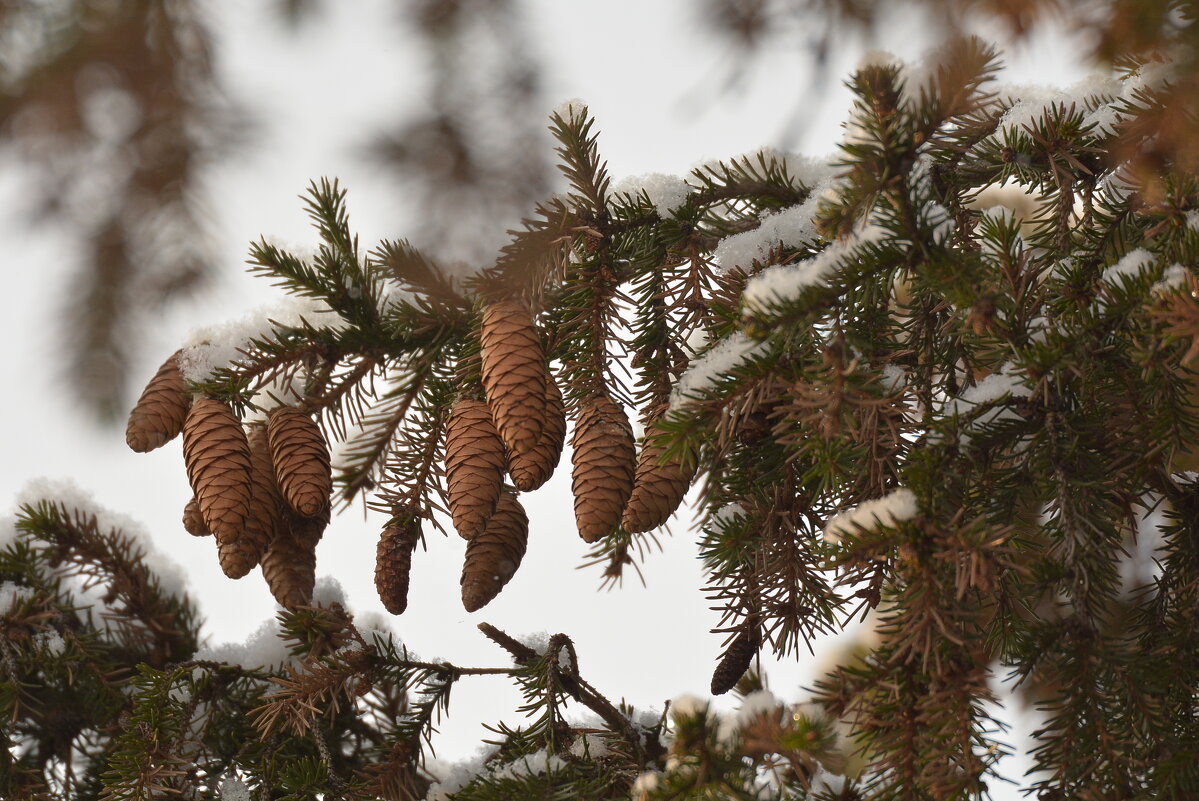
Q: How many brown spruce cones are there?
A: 15